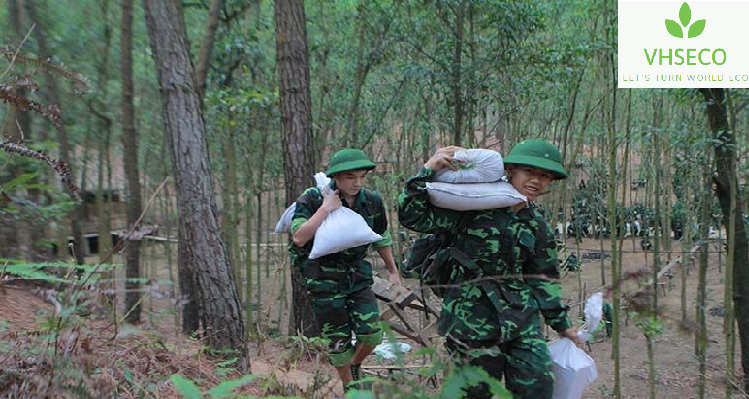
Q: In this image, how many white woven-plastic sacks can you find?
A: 5